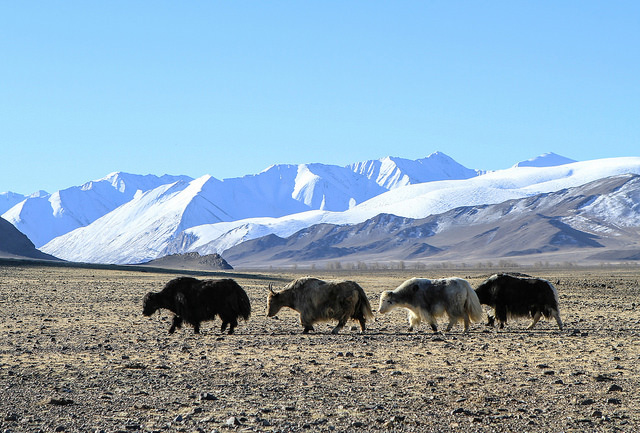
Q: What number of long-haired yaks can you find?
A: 4